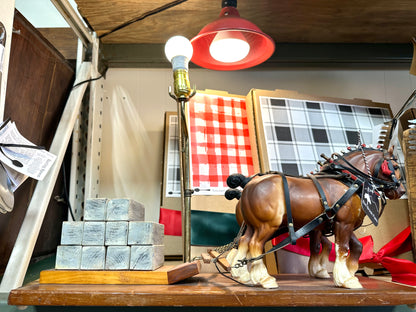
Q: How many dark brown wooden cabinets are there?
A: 1